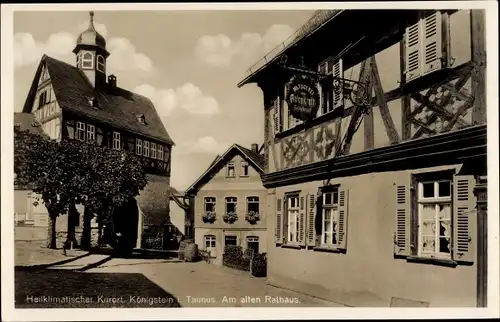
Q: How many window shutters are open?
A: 8